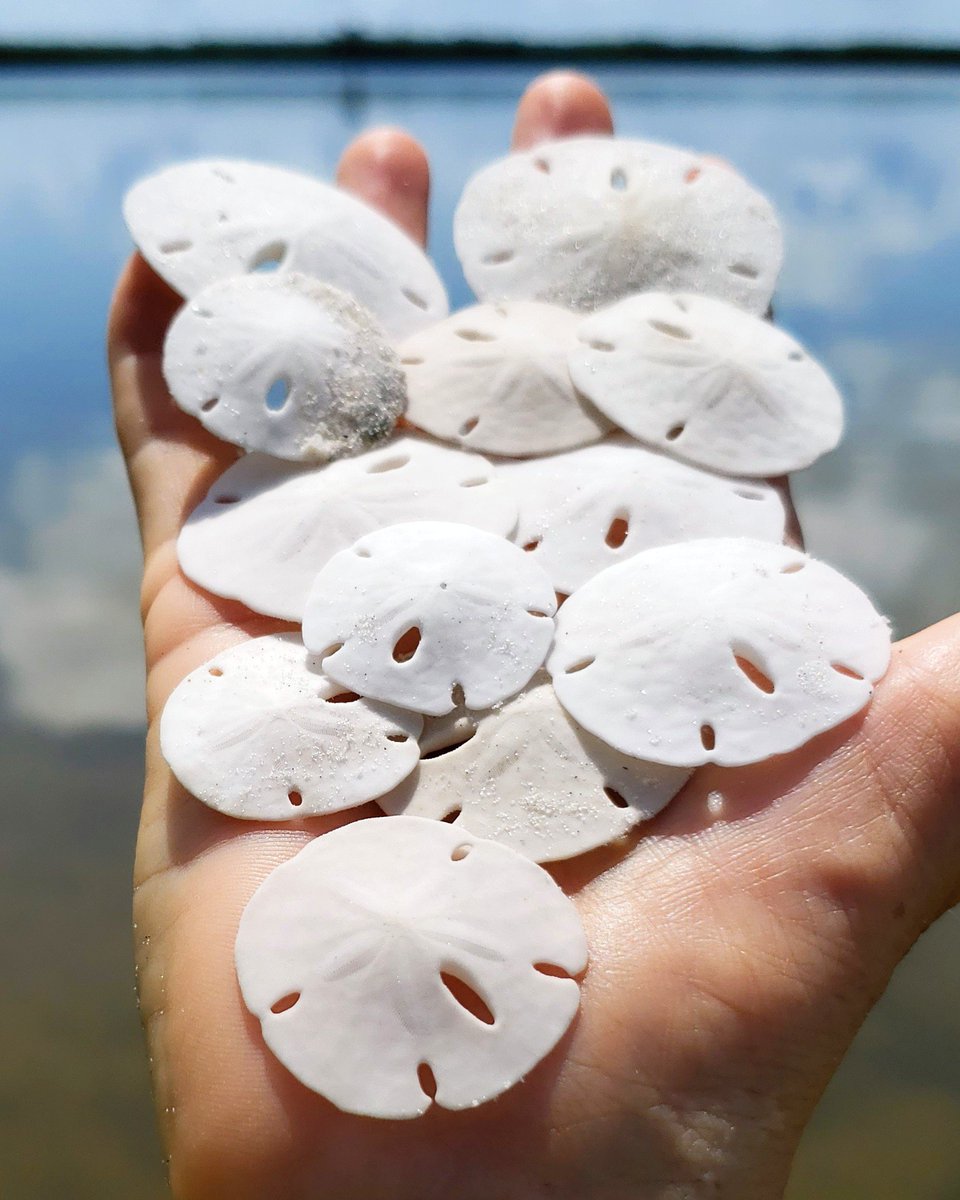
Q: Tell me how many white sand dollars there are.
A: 12